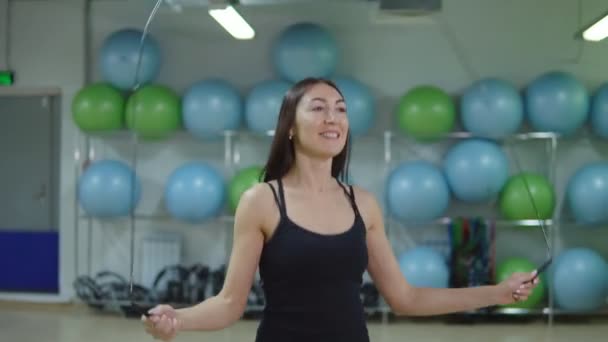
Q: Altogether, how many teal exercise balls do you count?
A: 15